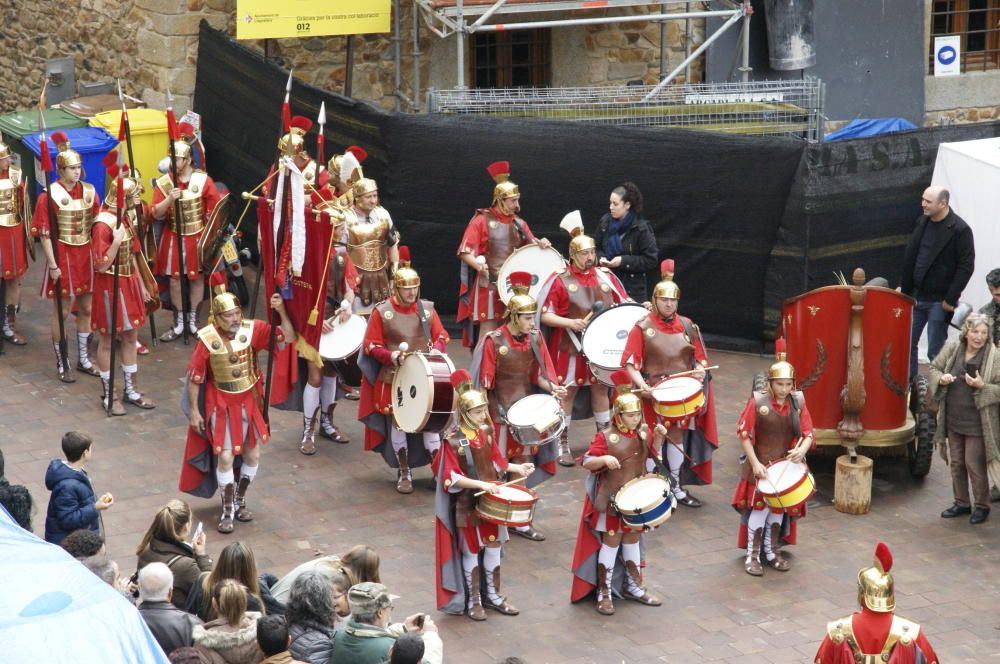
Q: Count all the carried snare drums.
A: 5